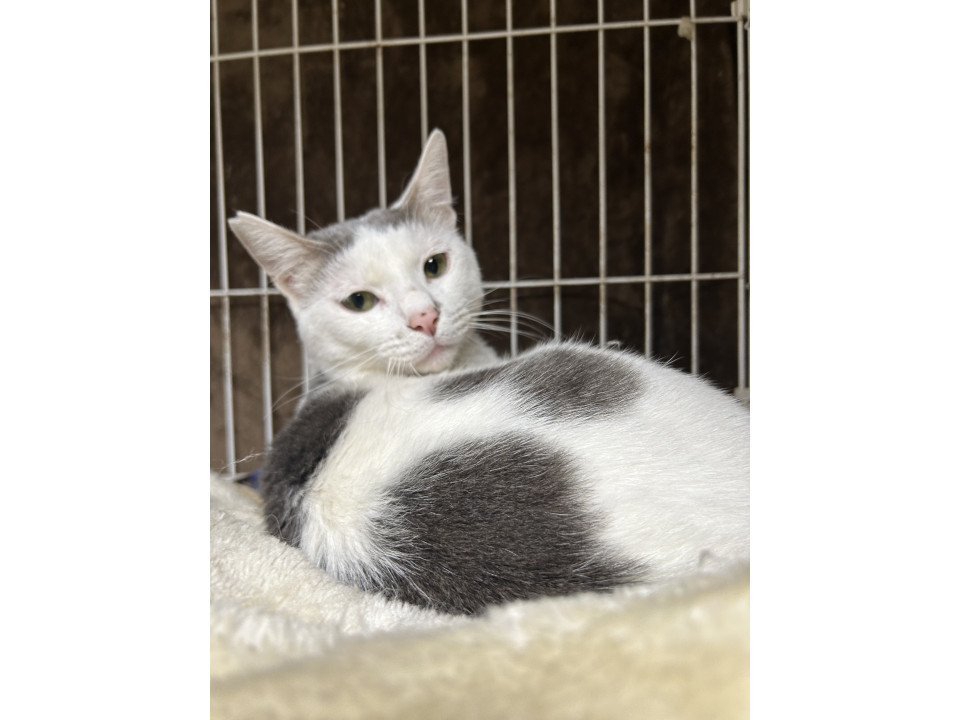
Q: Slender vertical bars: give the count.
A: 13